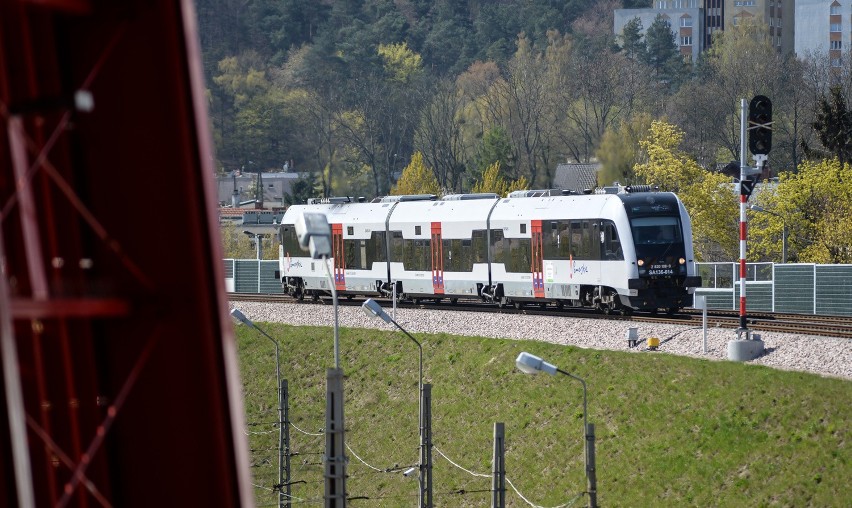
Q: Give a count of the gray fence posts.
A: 5